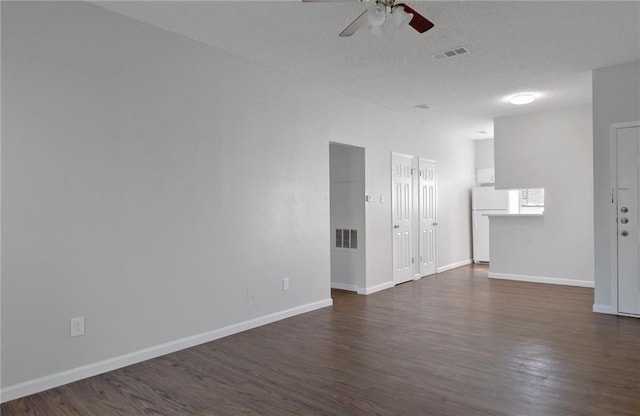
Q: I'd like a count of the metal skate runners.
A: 0